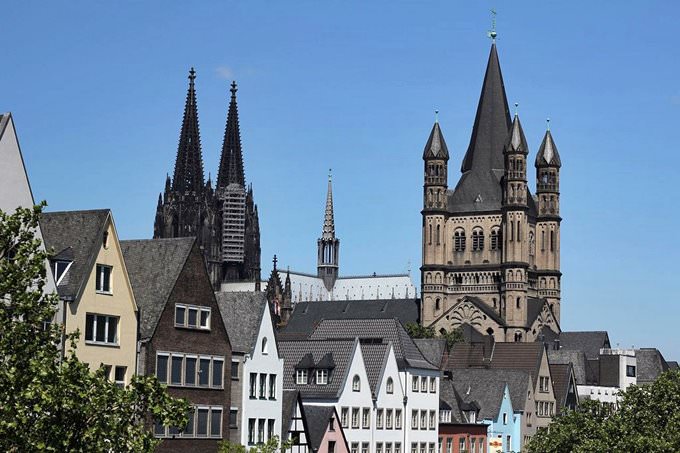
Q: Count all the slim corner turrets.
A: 3